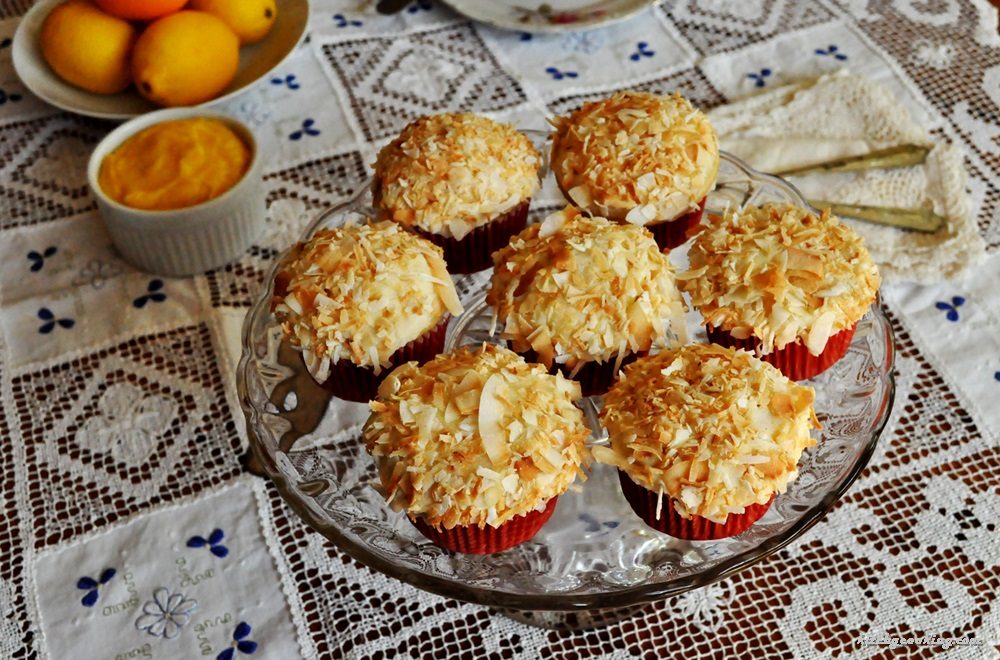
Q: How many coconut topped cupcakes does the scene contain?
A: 7